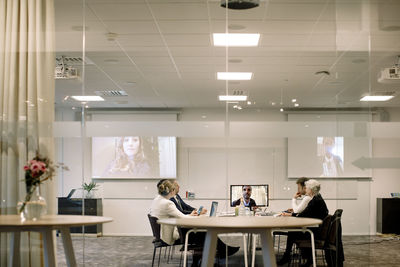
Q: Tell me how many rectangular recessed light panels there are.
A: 5